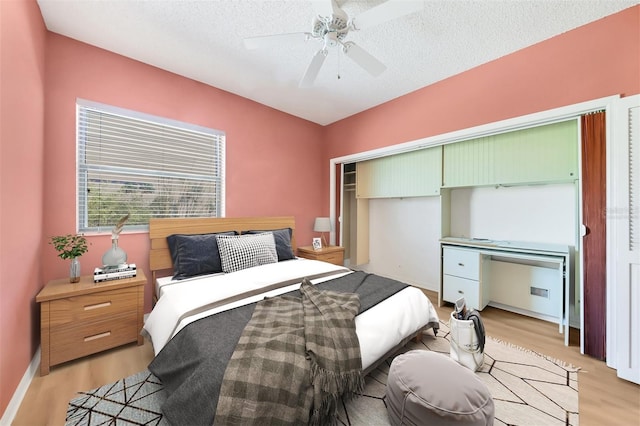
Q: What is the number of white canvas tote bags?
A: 1